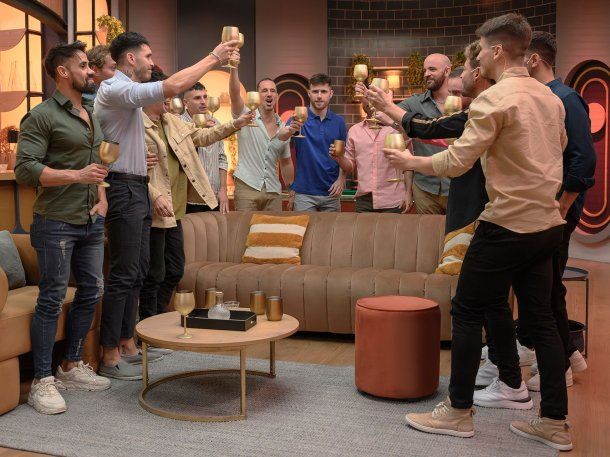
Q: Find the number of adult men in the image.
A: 13